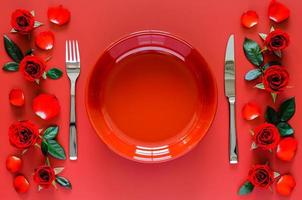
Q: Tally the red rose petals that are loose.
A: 11